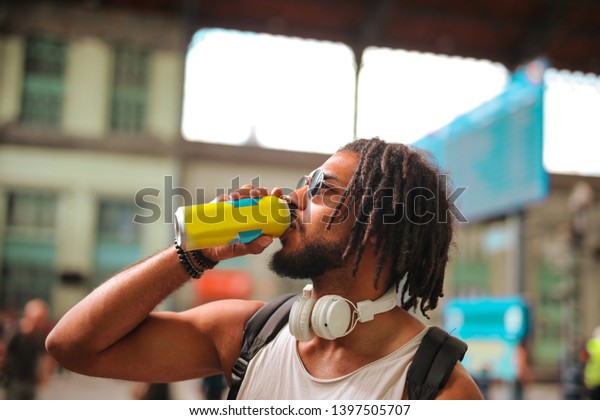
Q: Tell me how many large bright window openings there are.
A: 3